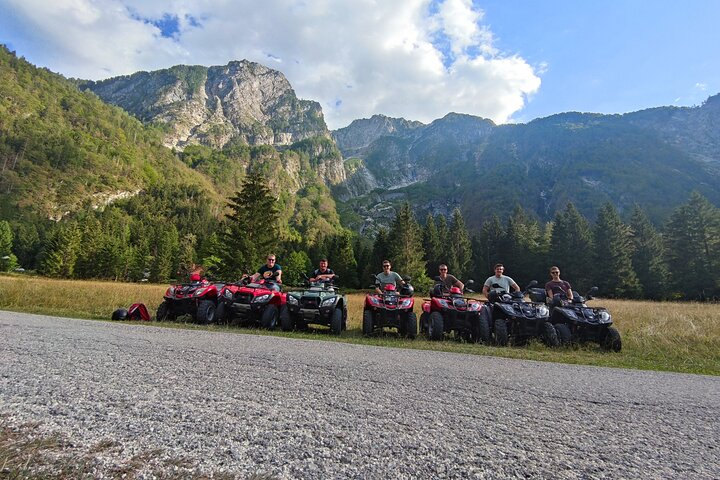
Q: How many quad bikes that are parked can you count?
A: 7